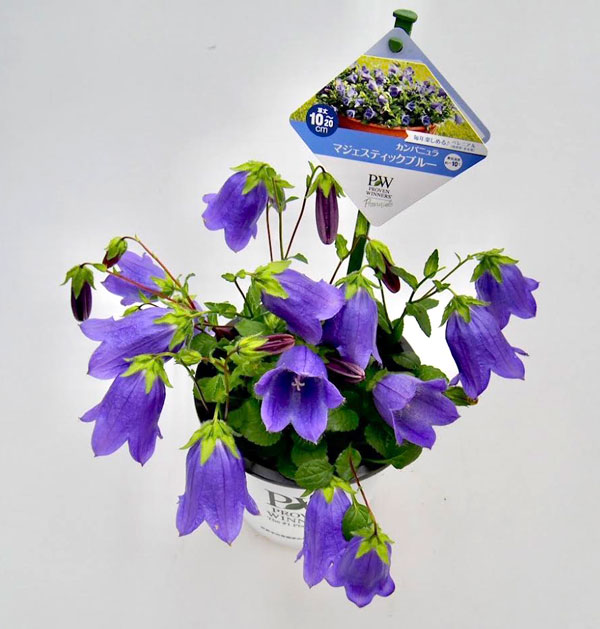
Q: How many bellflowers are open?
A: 13